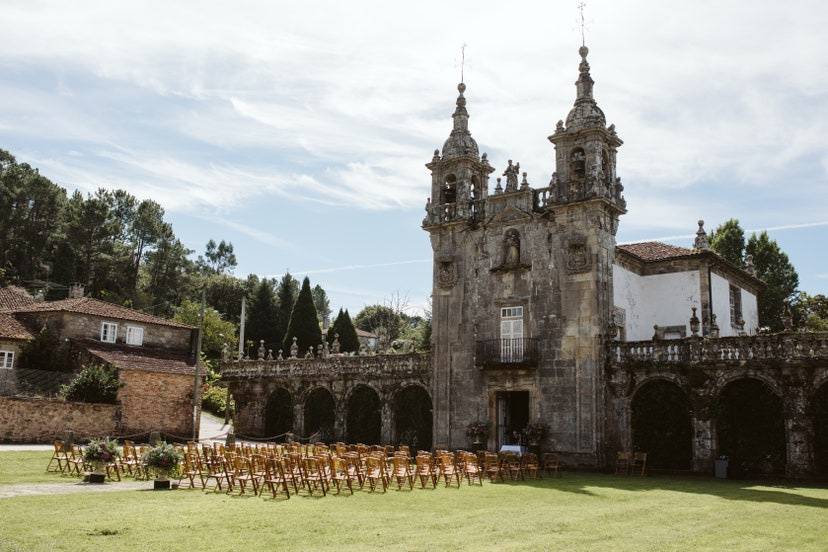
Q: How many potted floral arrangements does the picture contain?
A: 4